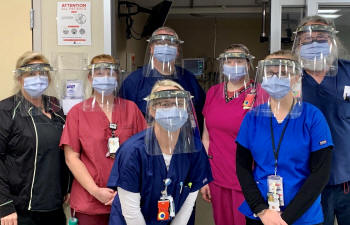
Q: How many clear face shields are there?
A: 7